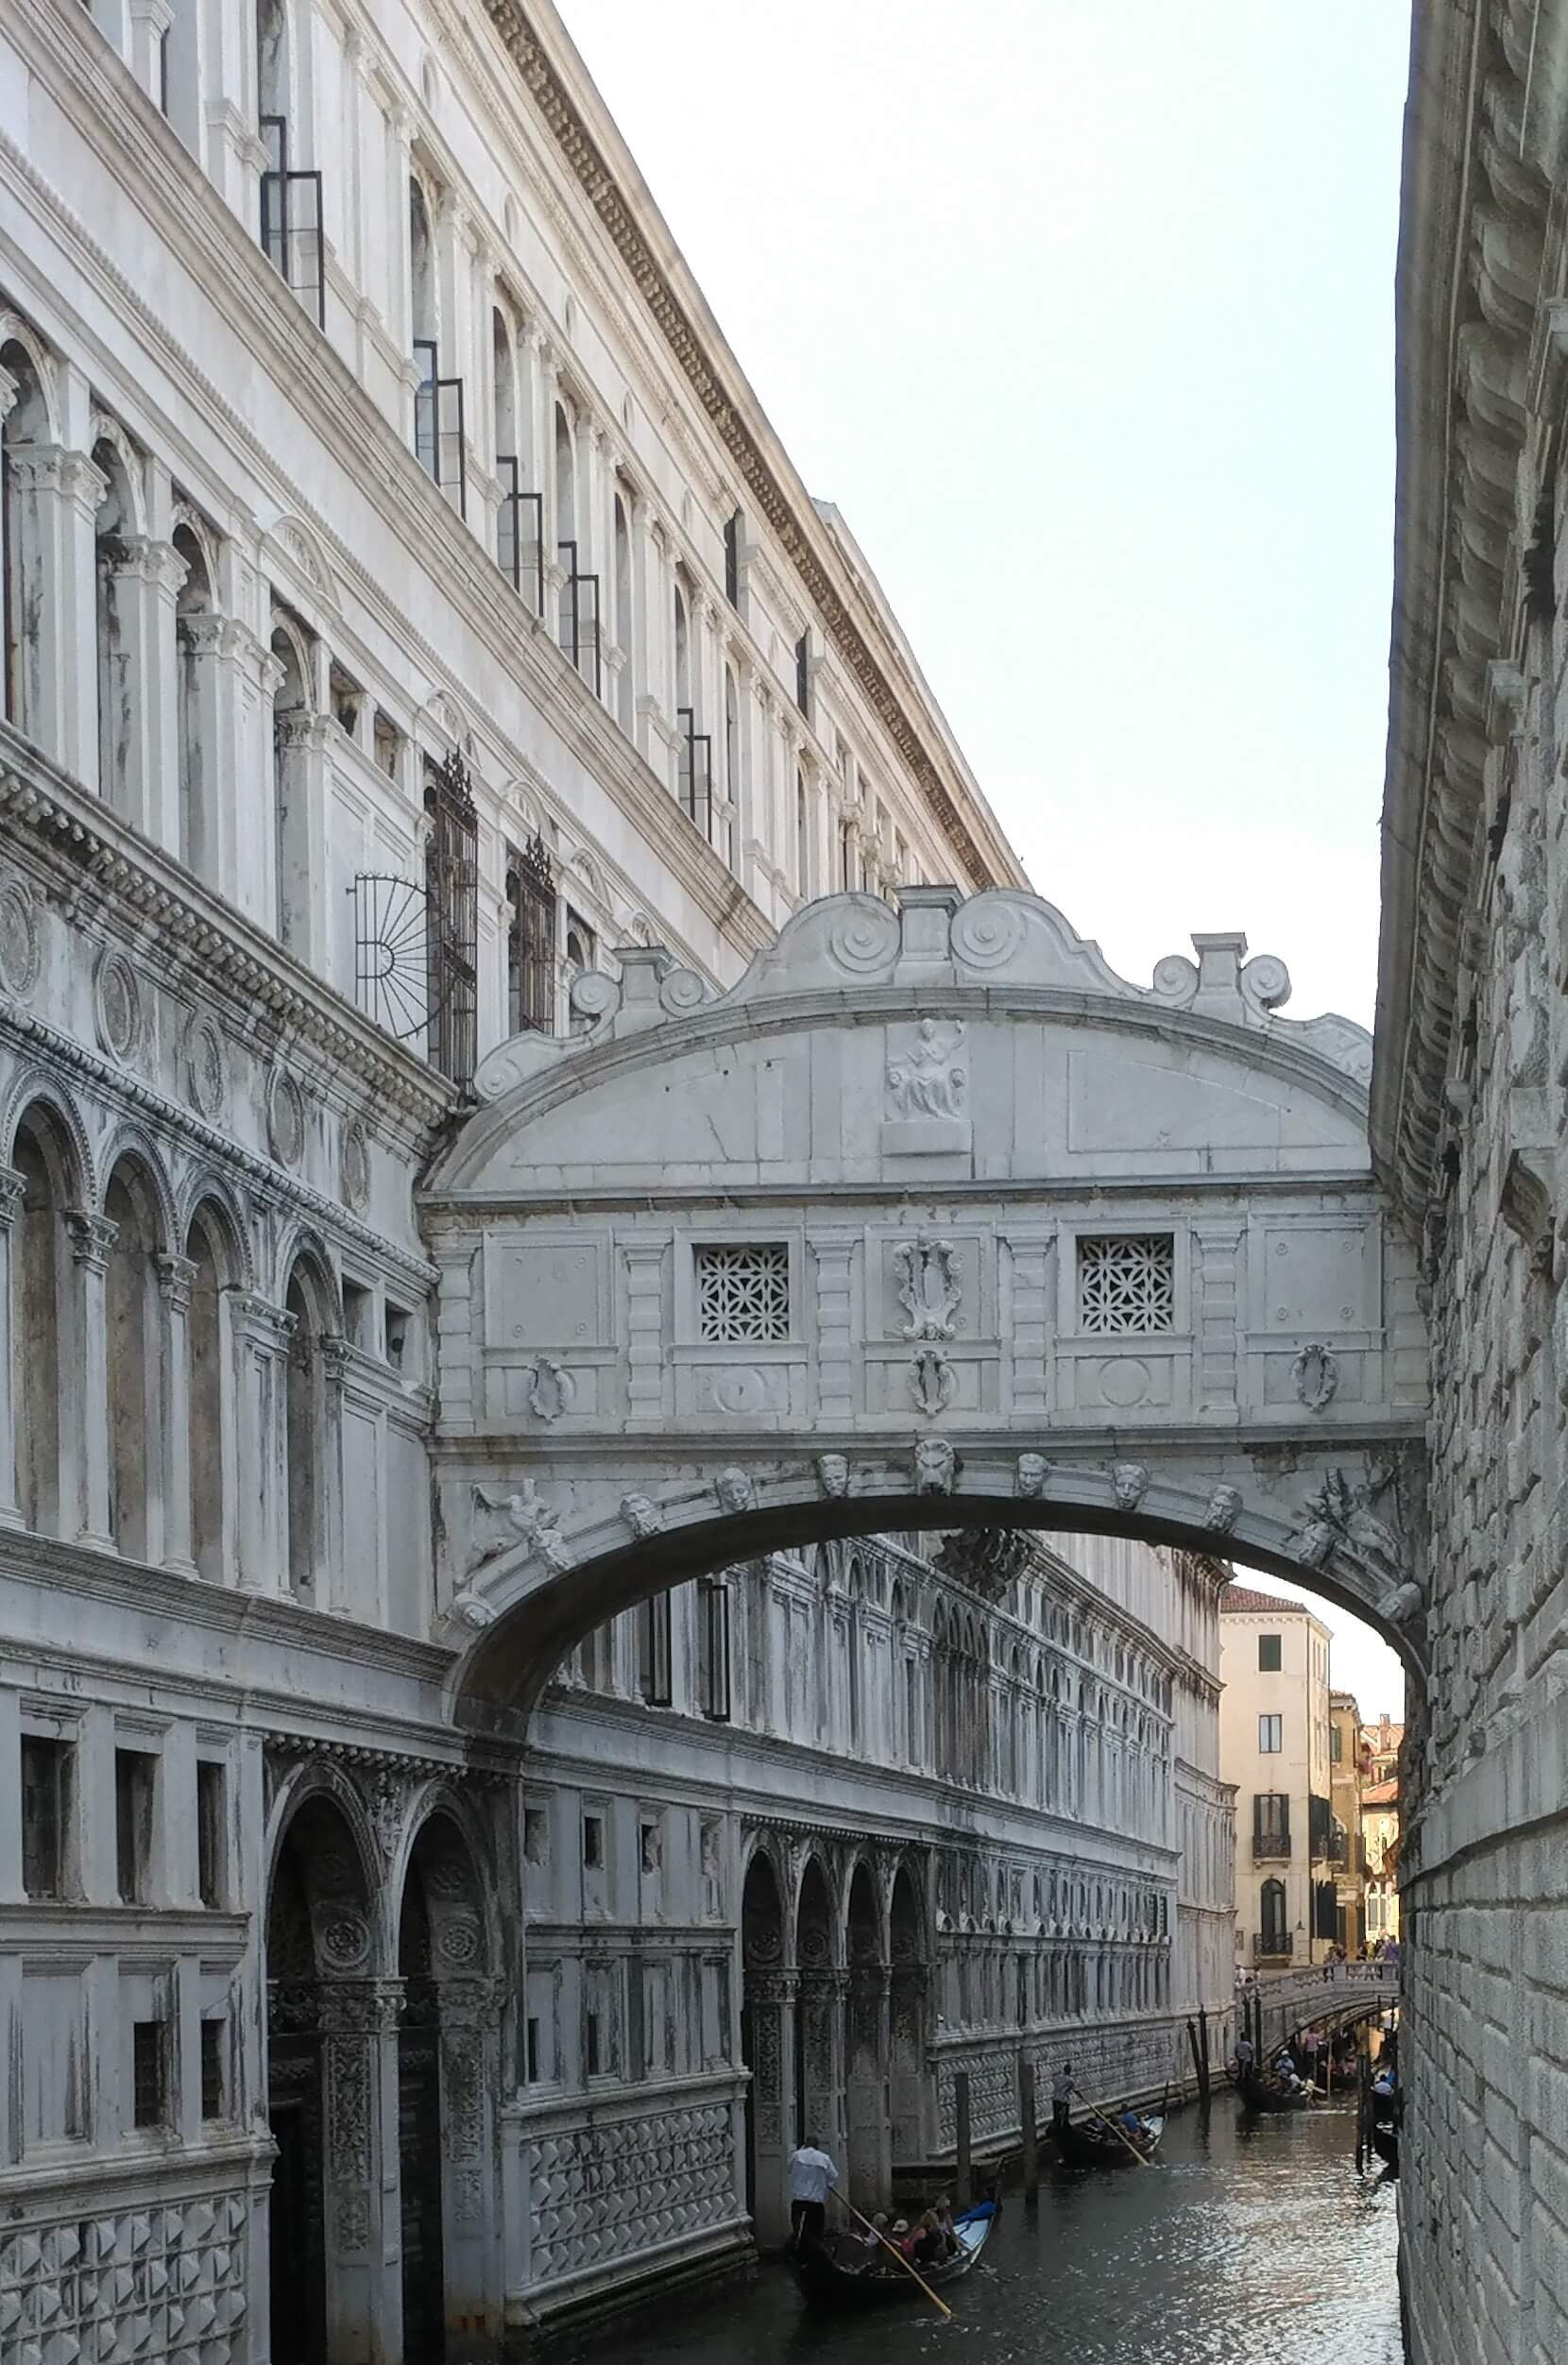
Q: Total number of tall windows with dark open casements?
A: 5